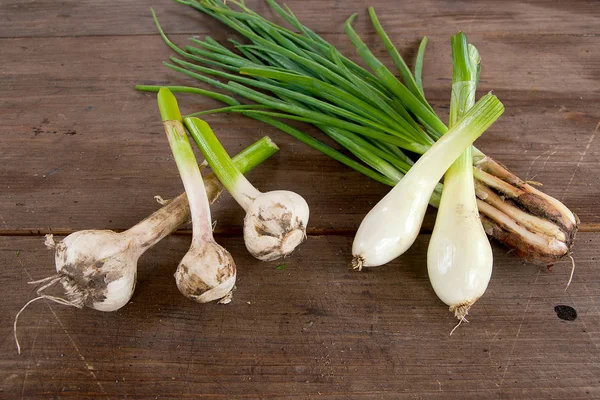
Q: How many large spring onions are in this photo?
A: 2